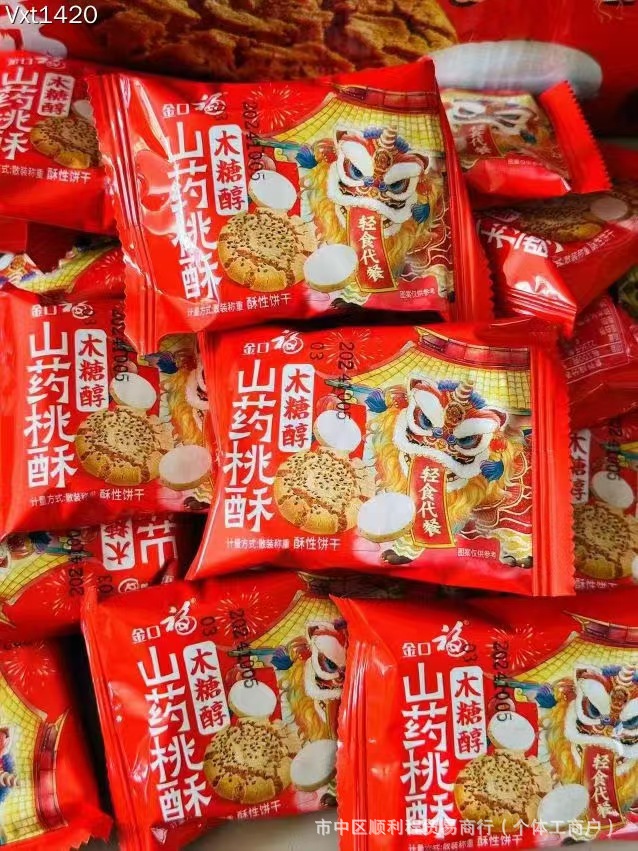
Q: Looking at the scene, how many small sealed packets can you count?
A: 13